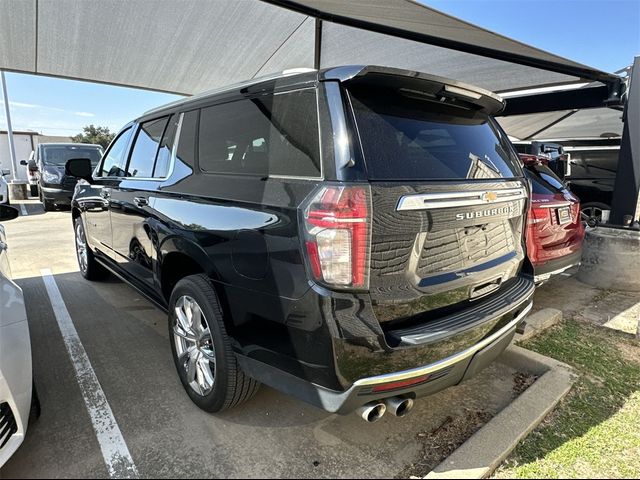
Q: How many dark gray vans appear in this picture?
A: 1